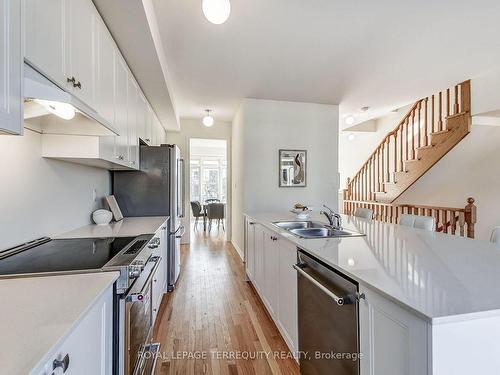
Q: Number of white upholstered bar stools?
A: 3